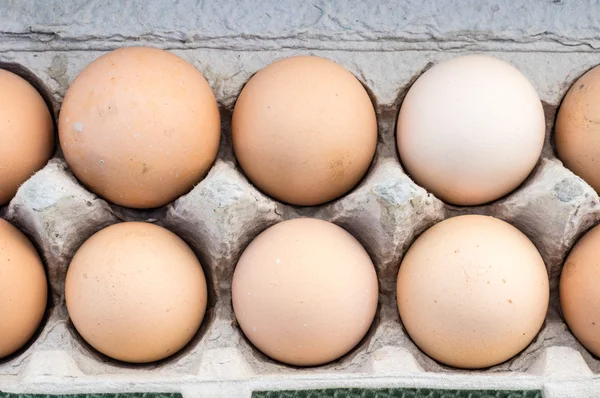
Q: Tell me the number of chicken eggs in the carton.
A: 10